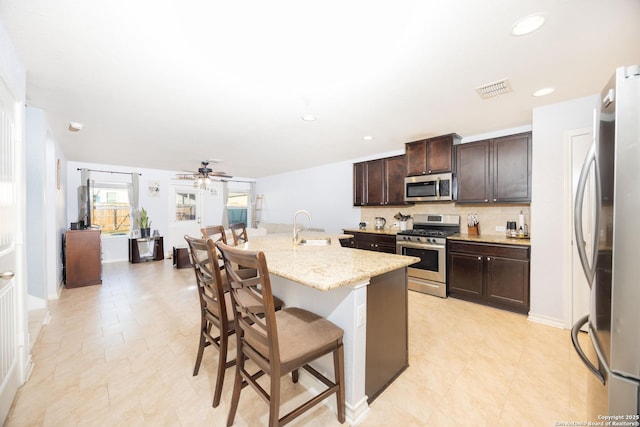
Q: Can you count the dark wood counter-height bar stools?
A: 4